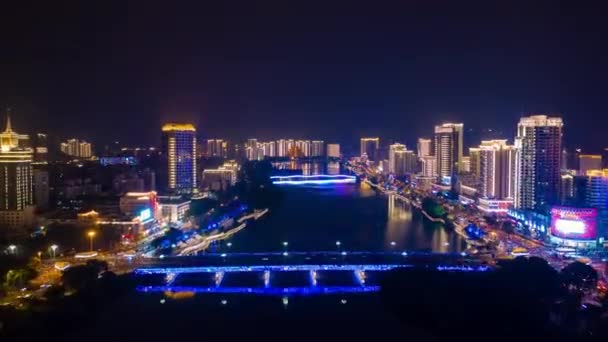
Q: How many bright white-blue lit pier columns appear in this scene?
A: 5